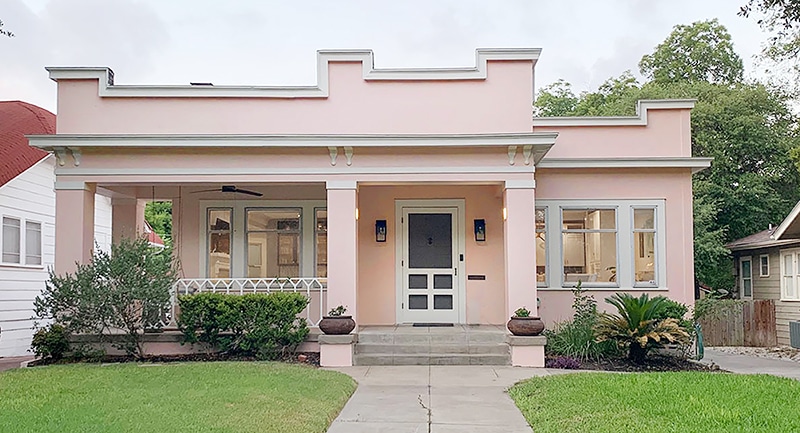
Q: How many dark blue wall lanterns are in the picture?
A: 2